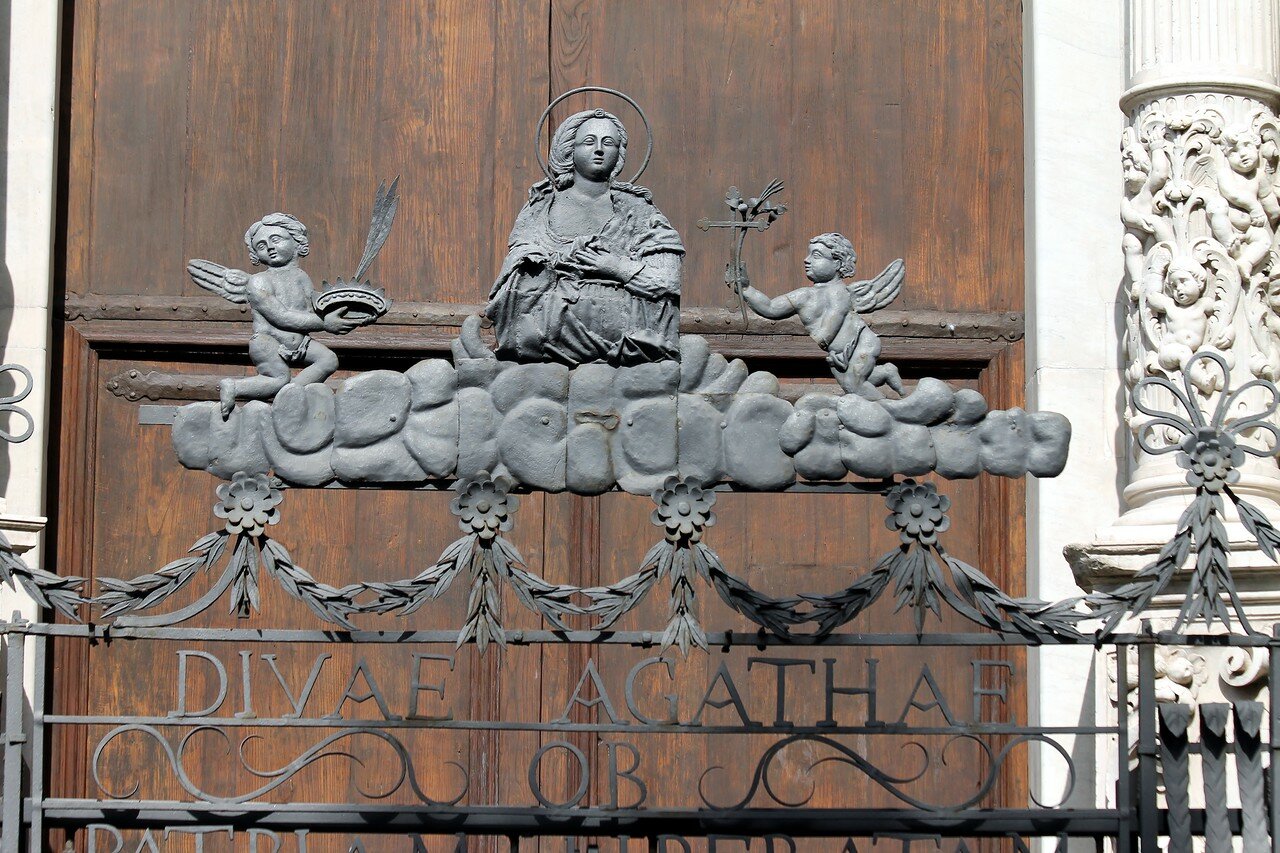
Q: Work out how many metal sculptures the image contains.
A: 3